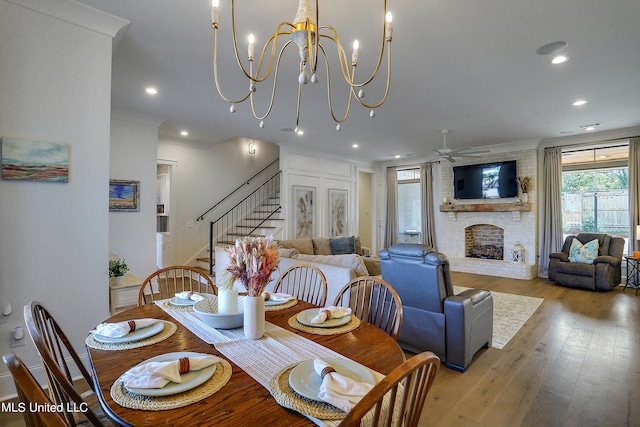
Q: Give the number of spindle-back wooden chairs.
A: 6